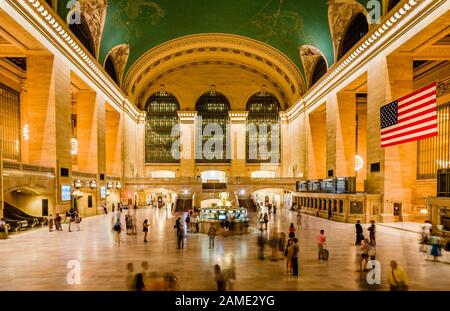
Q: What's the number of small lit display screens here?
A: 2